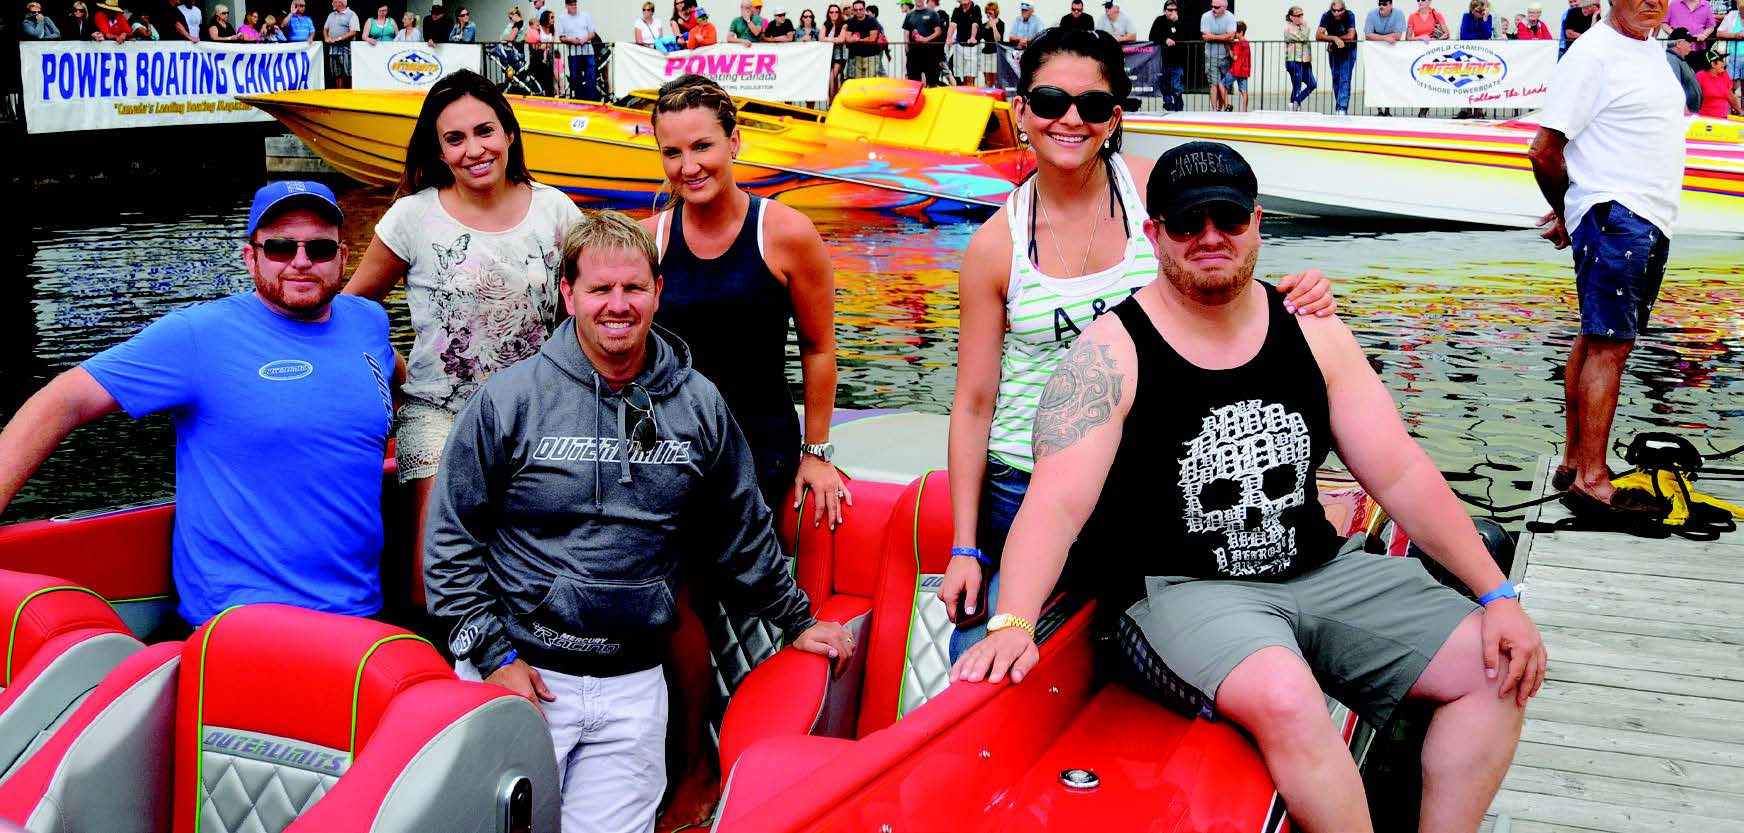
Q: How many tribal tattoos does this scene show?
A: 1